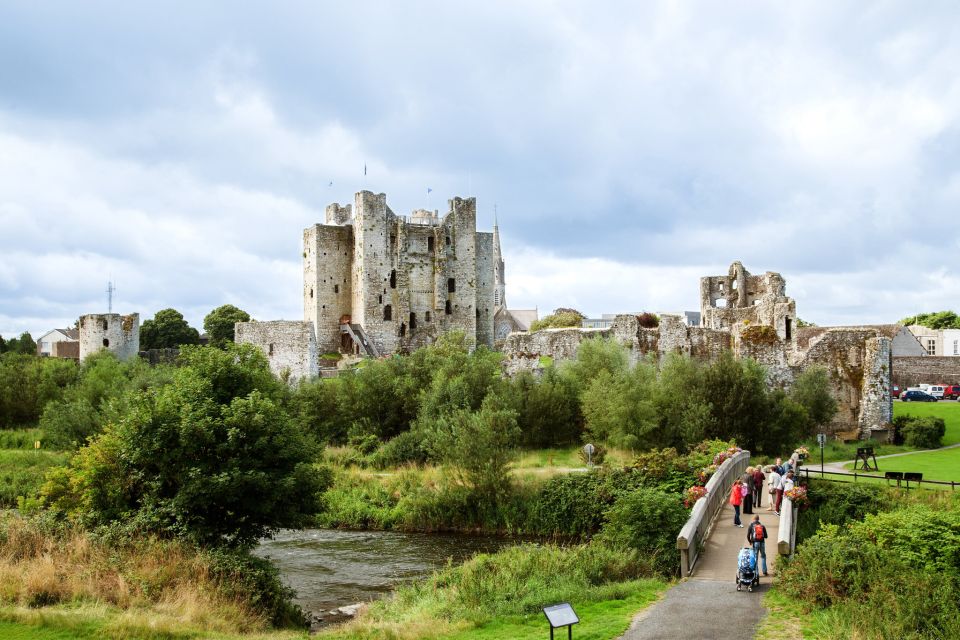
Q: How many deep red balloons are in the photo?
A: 0